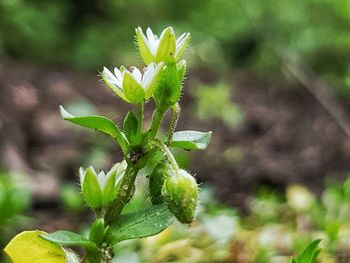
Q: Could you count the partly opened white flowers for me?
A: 3